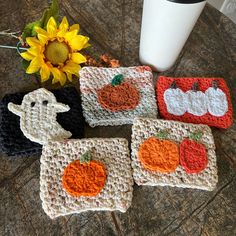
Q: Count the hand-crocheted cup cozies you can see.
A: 5